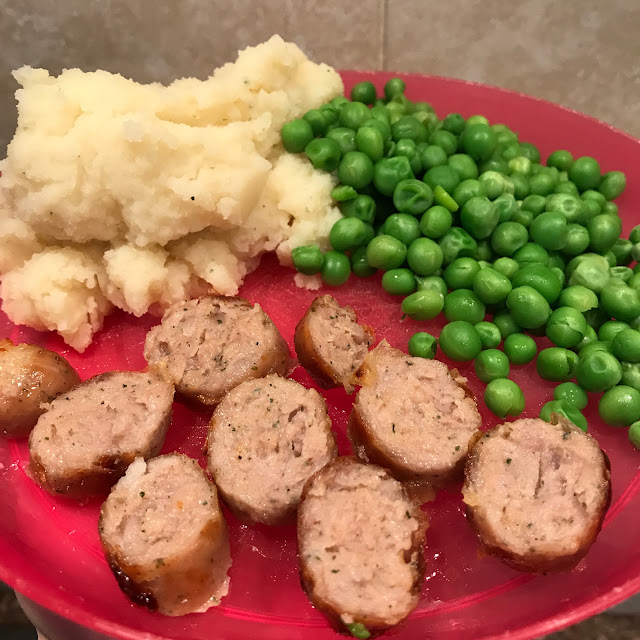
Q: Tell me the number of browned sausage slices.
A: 9